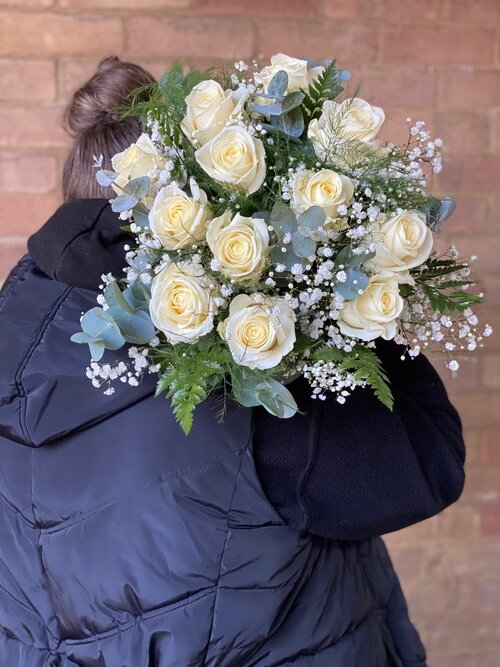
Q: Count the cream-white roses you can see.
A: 12